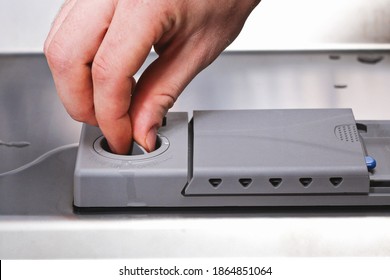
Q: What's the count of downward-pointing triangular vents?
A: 5